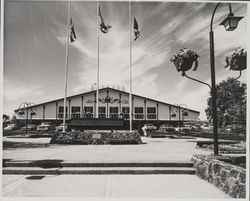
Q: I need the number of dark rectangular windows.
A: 8